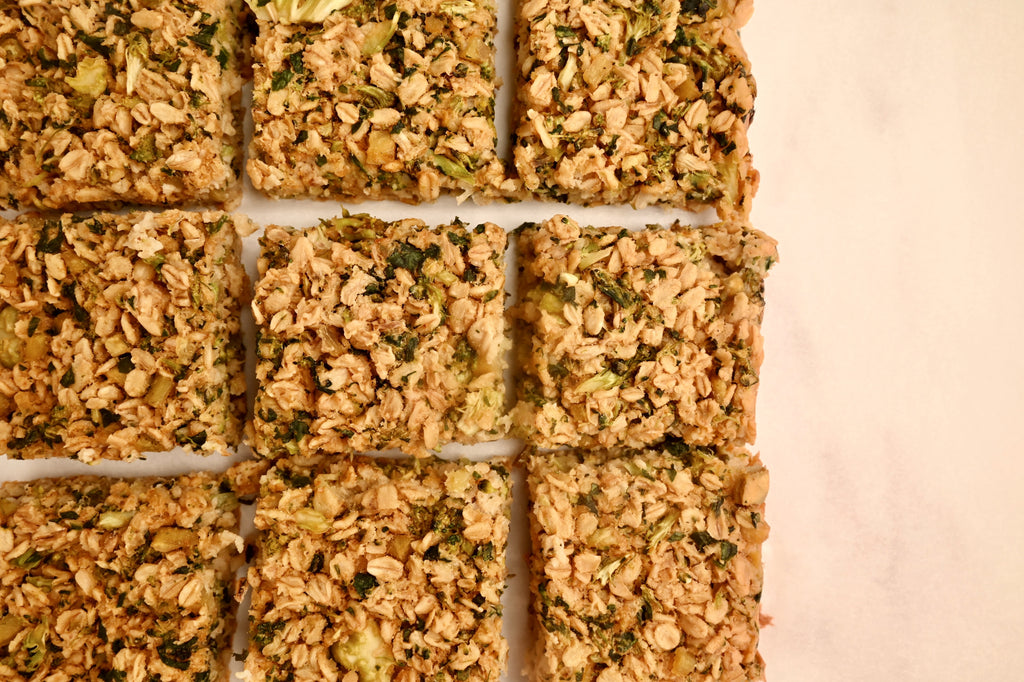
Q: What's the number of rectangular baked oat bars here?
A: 9